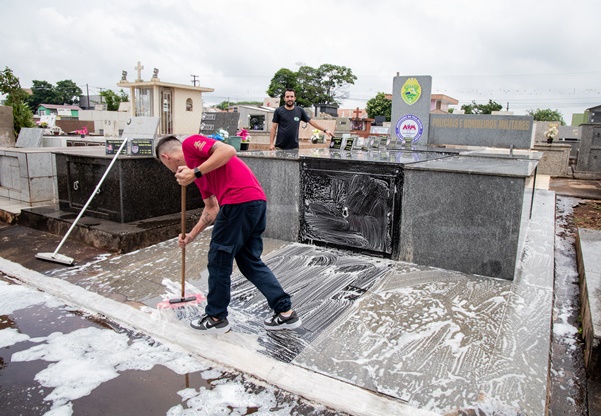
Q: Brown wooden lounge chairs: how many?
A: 0